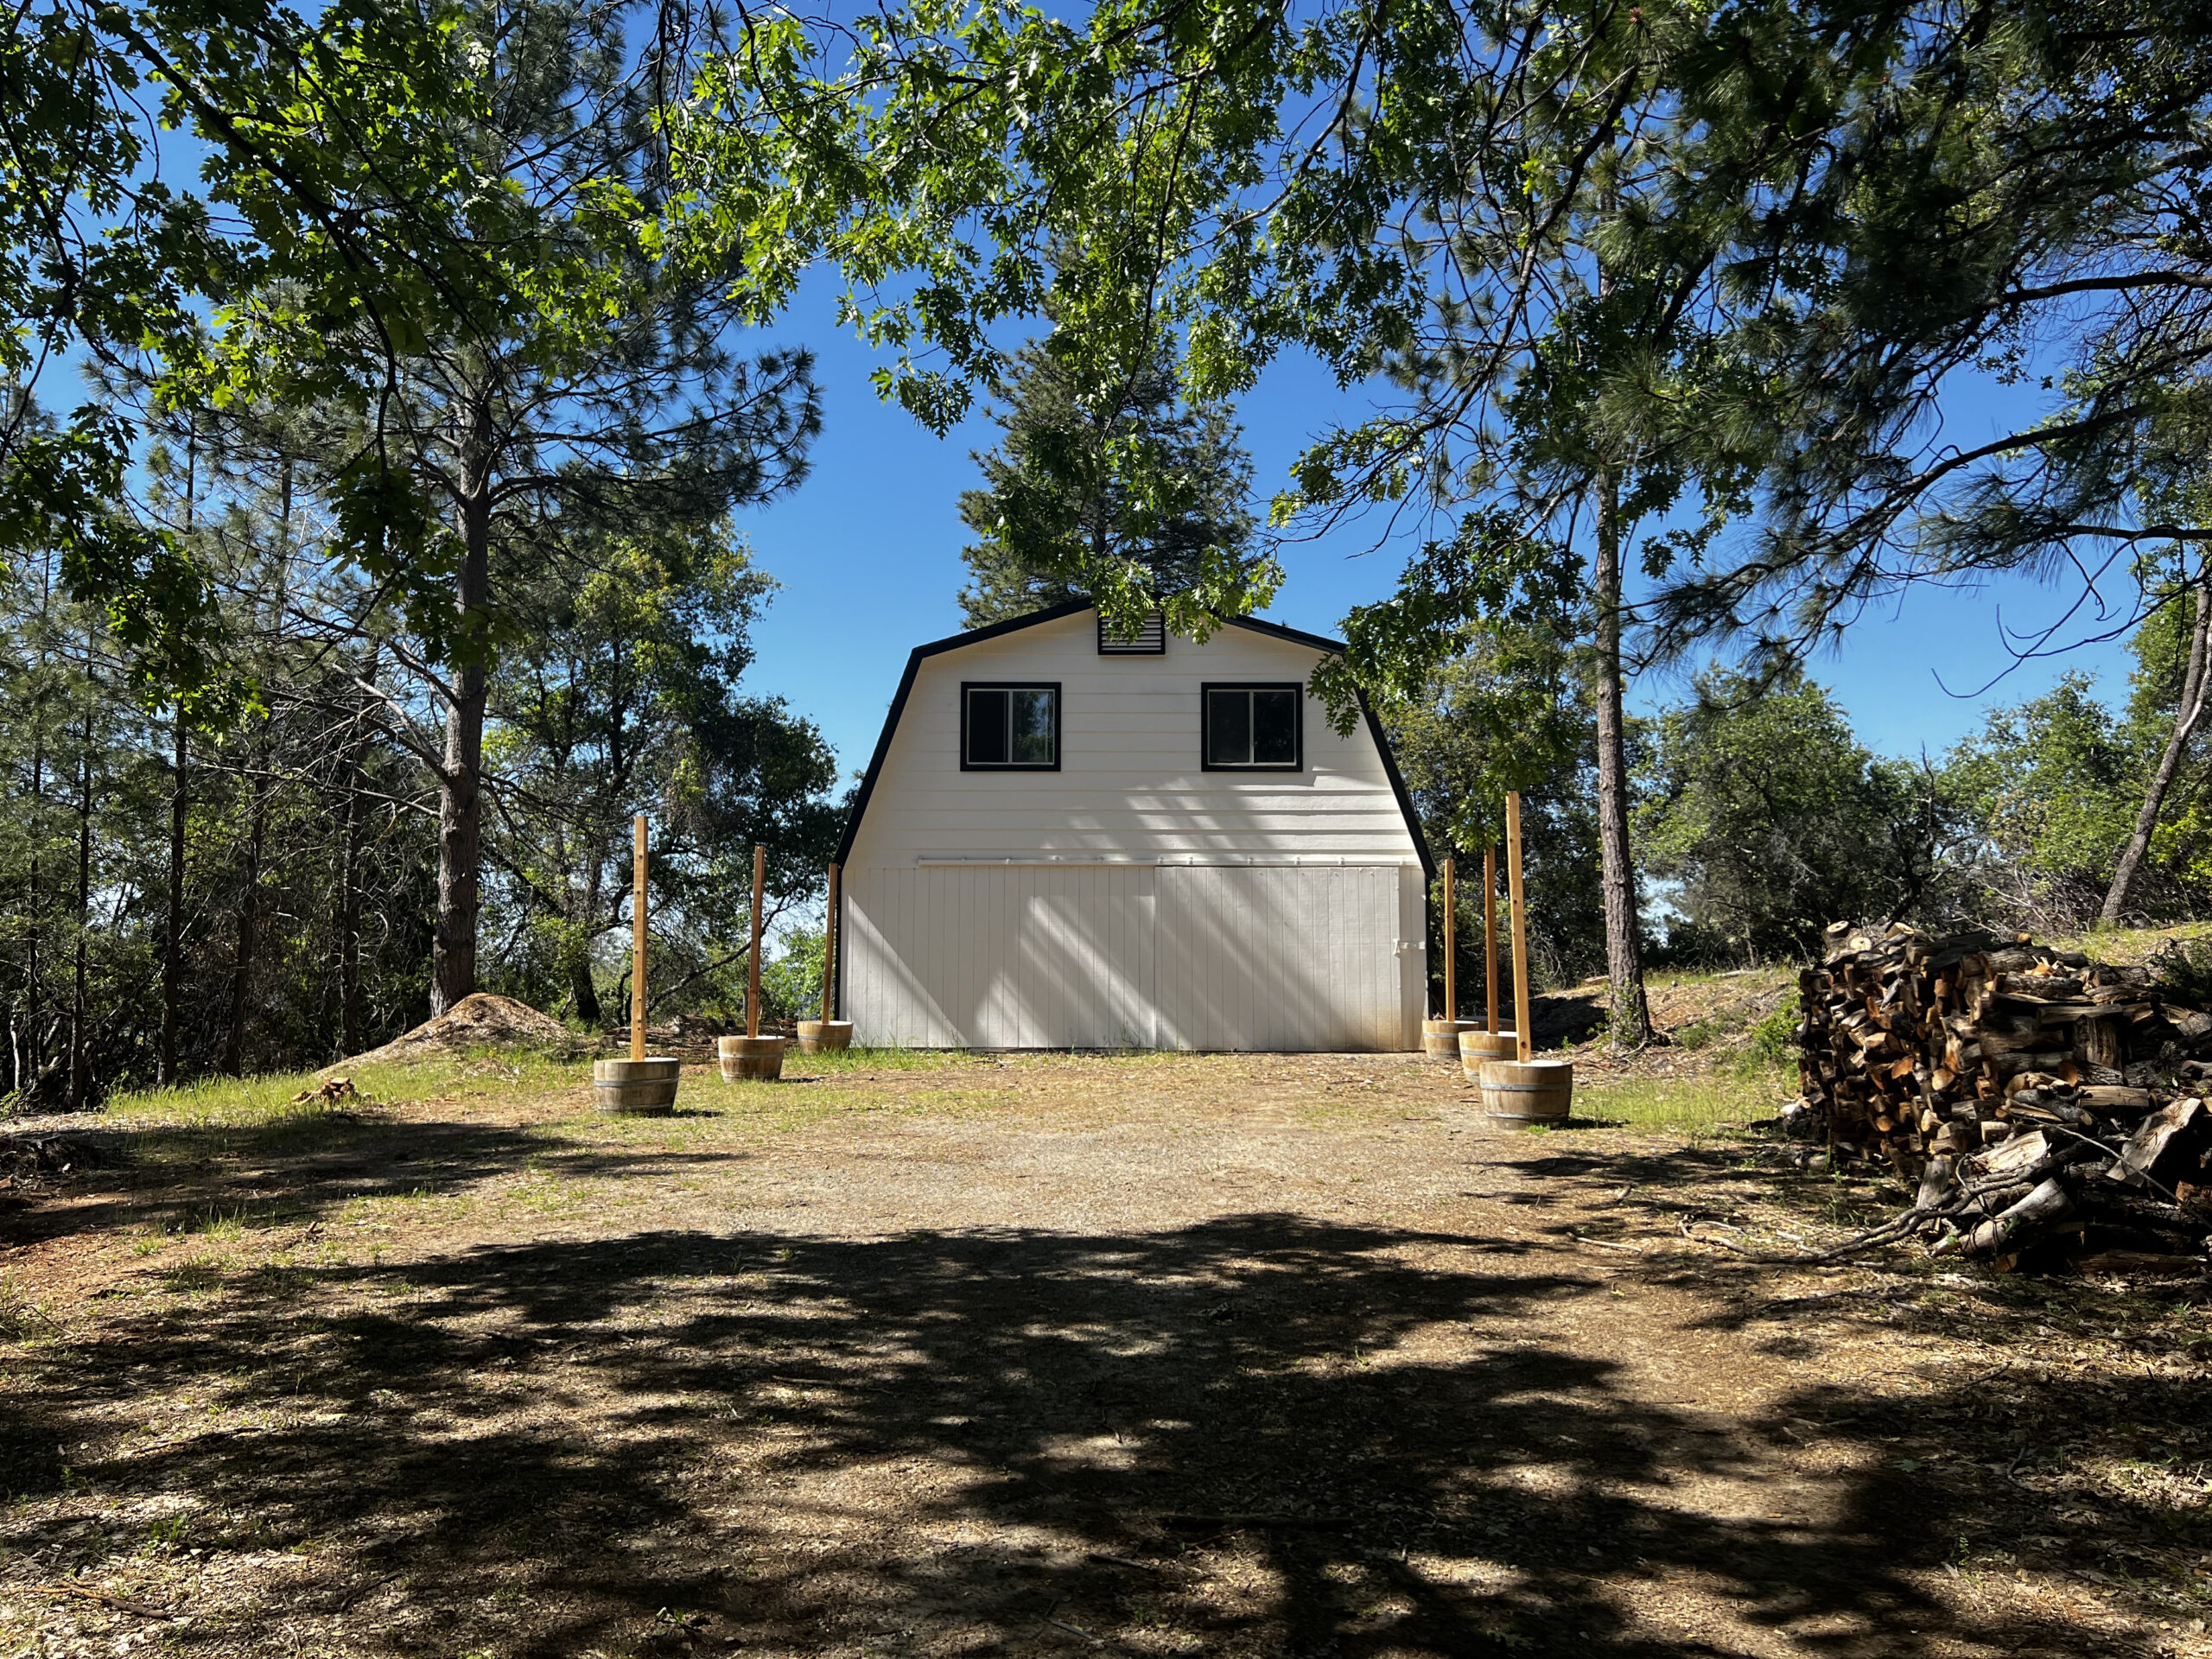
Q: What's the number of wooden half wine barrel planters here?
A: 6